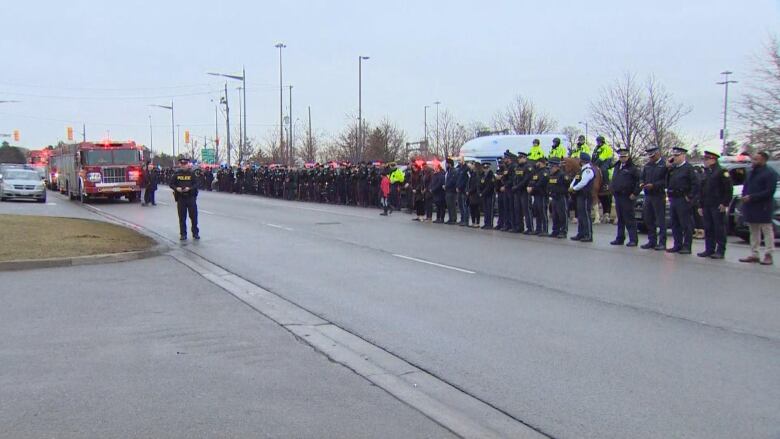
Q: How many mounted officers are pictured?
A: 4